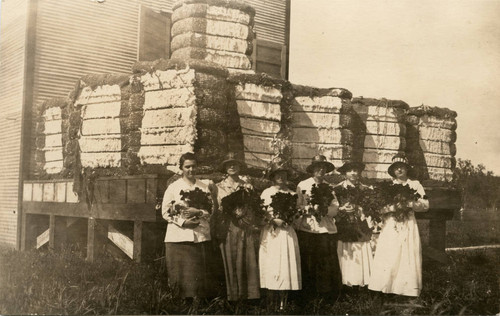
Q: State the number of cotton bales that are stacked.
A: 8